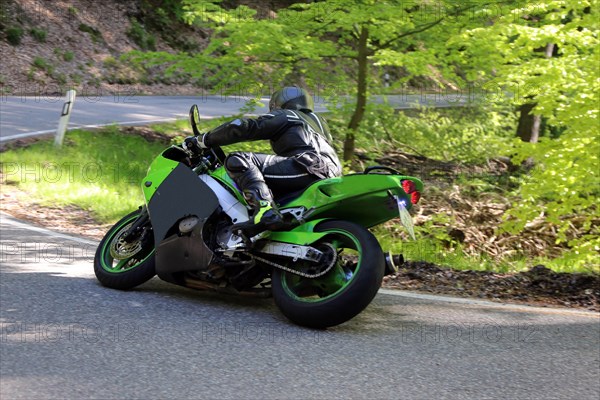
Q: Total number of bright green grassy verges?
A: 1